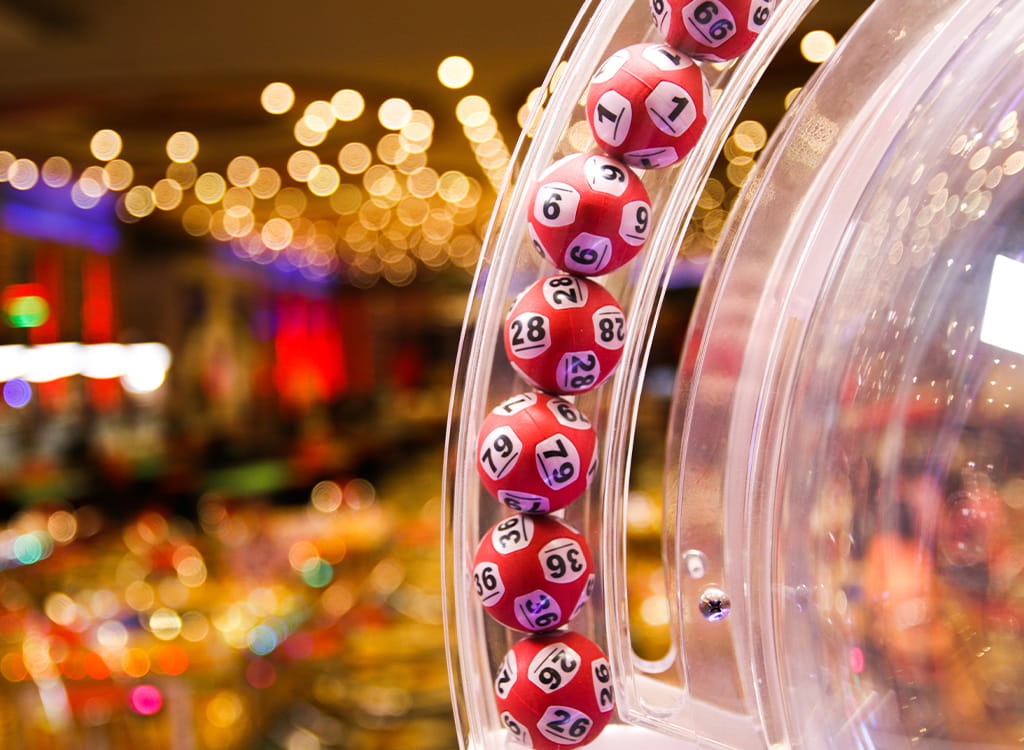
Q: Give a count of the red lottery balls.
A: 7